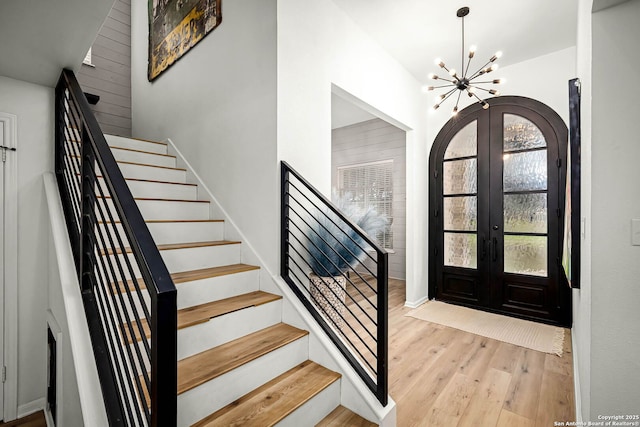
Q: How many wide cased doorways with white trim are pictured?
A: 1